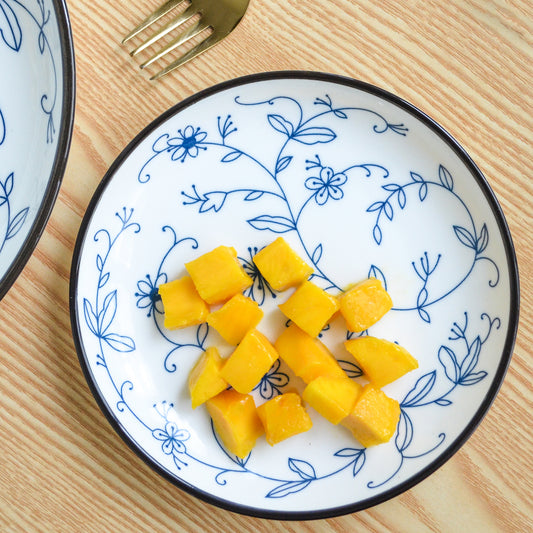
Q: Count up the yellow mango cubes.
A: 14